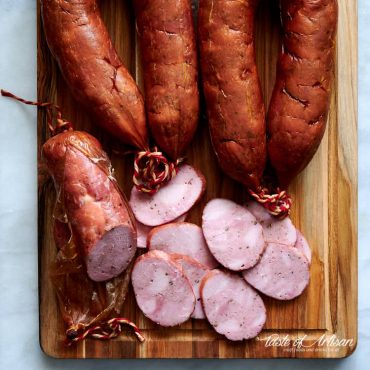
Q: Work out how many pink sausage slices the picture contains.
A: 10